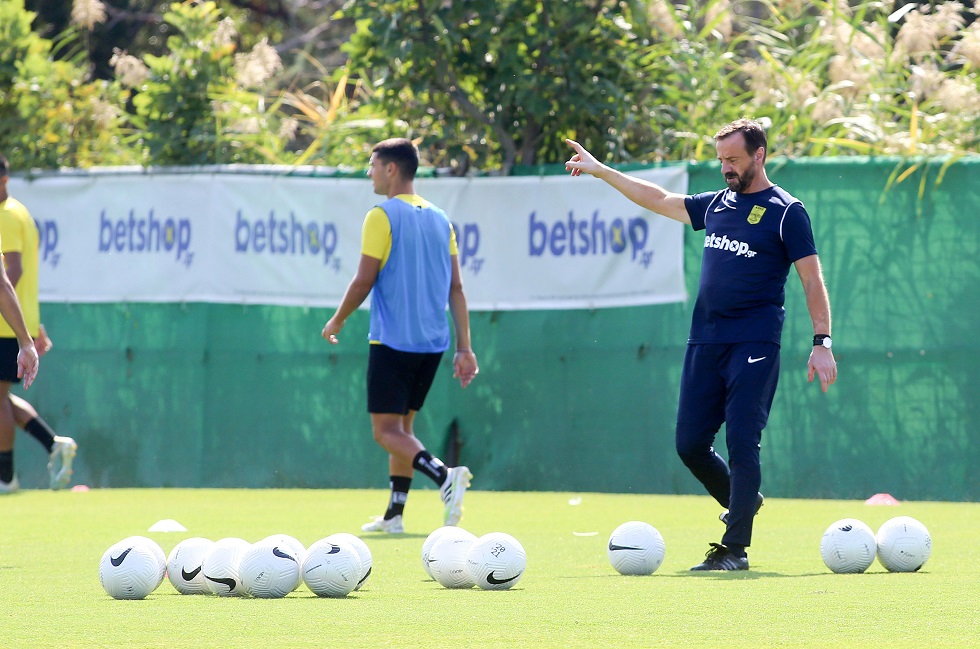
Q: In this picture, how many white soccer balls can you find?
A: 14